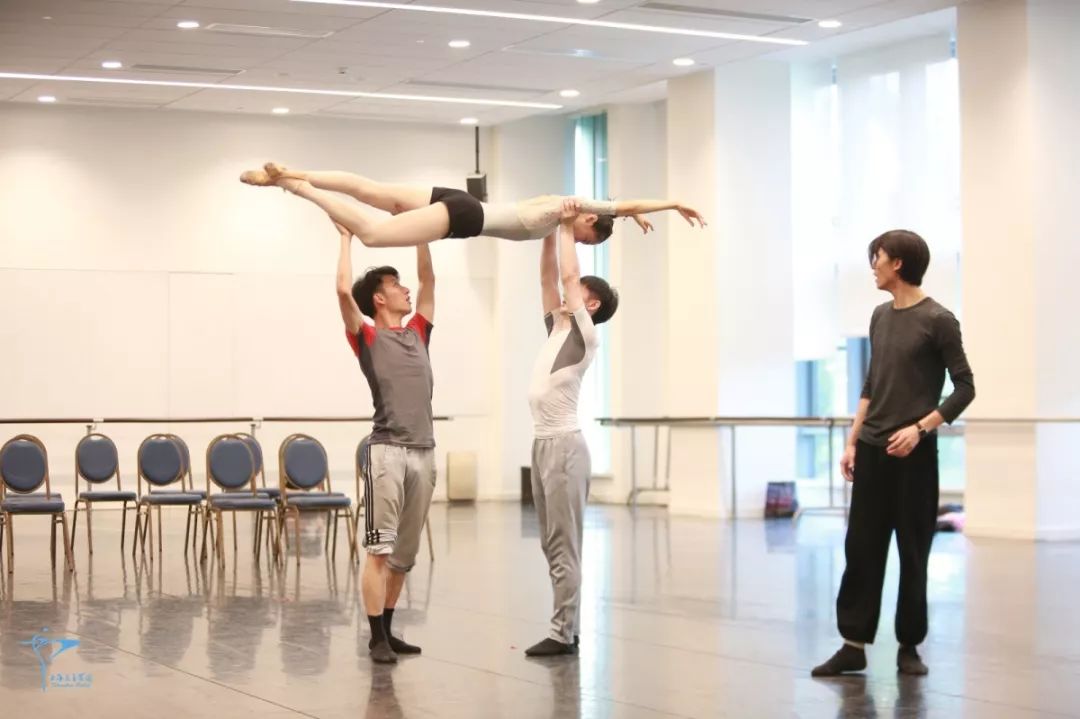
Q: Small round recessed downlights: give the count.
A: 10